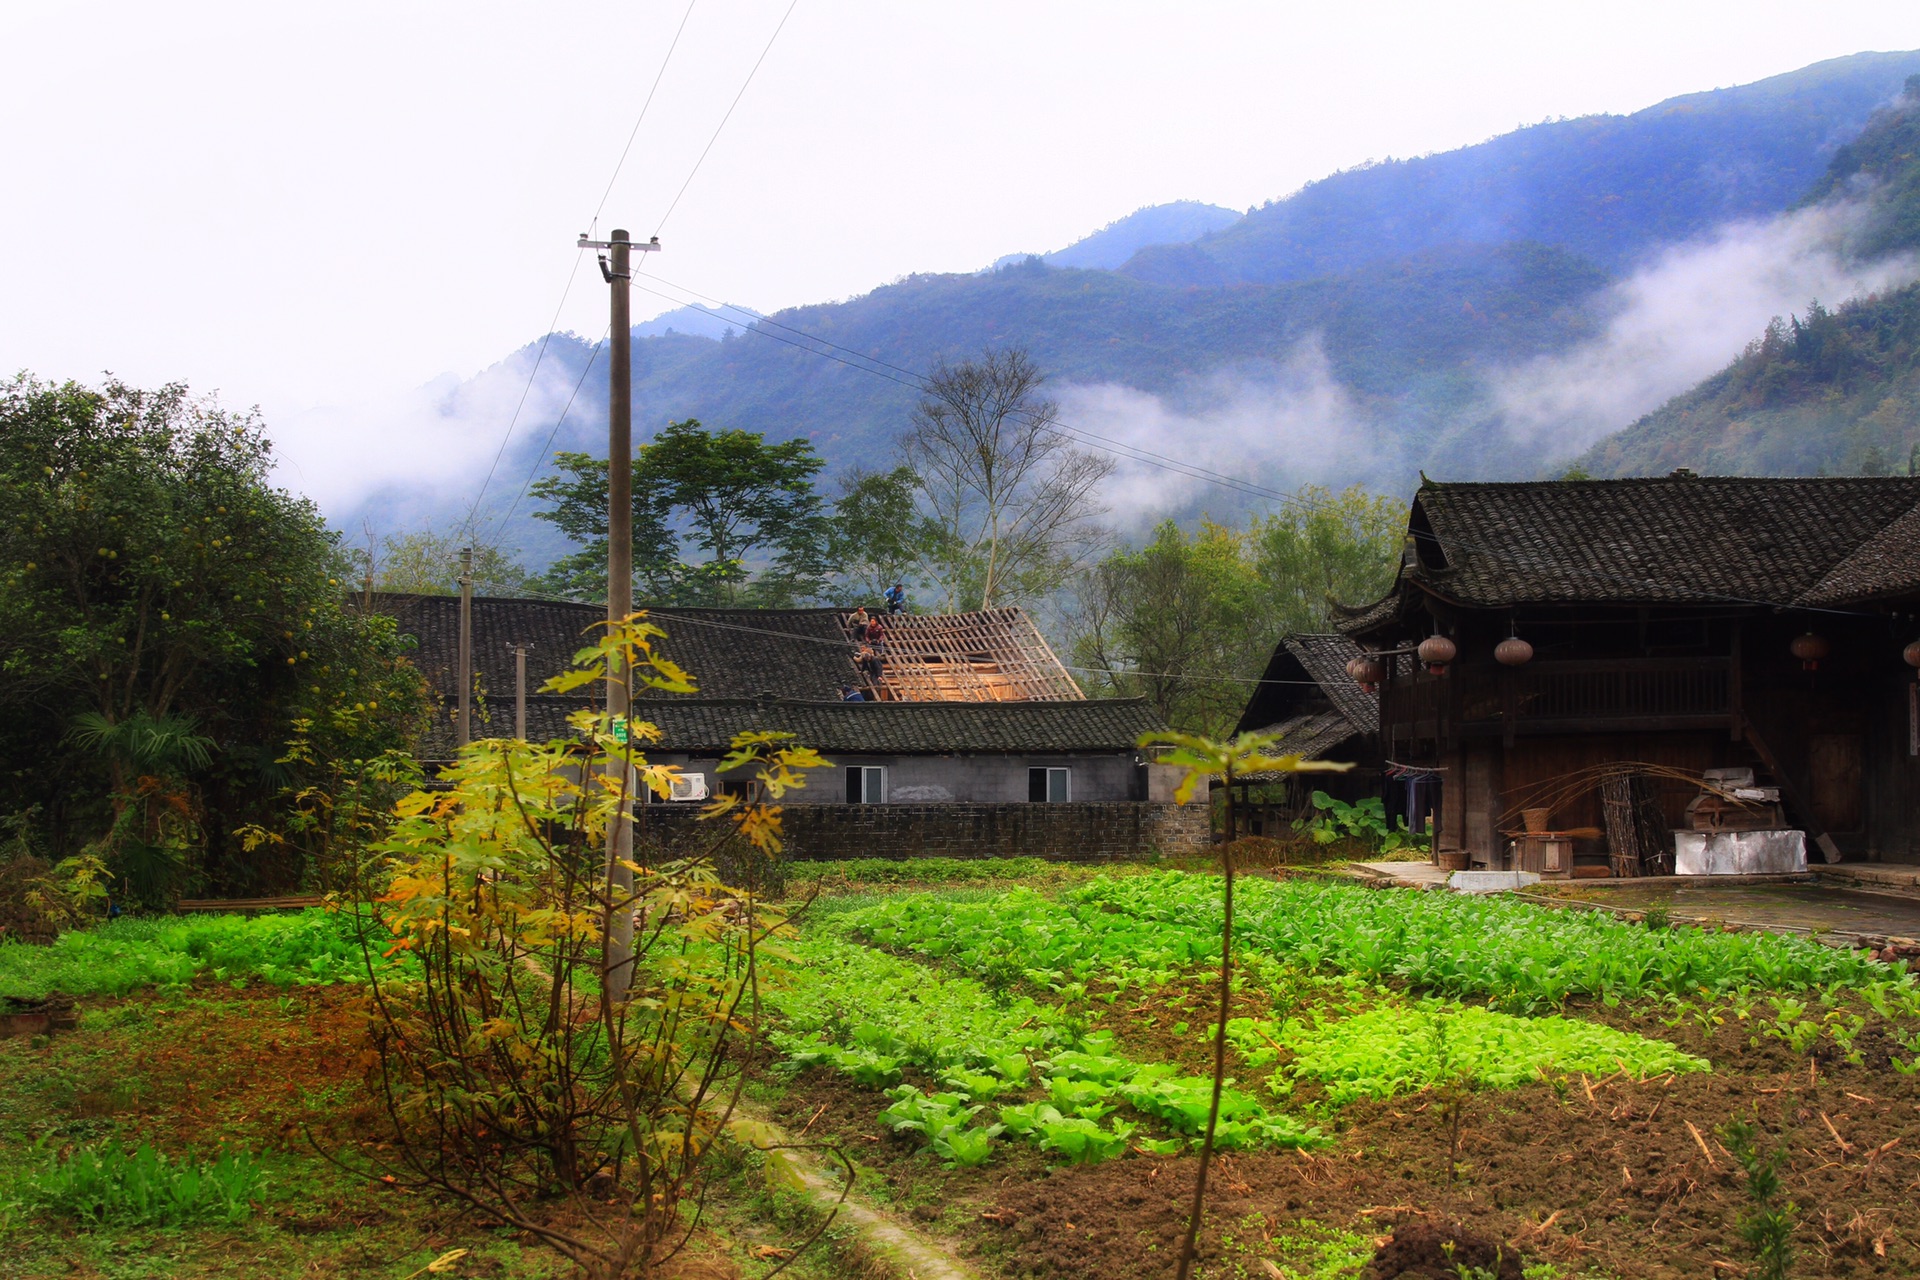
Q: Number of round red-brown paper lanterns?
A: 6